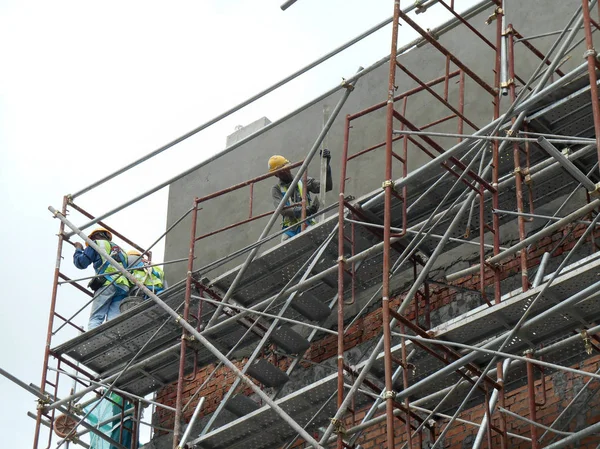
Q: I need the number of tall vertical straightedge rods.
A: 1